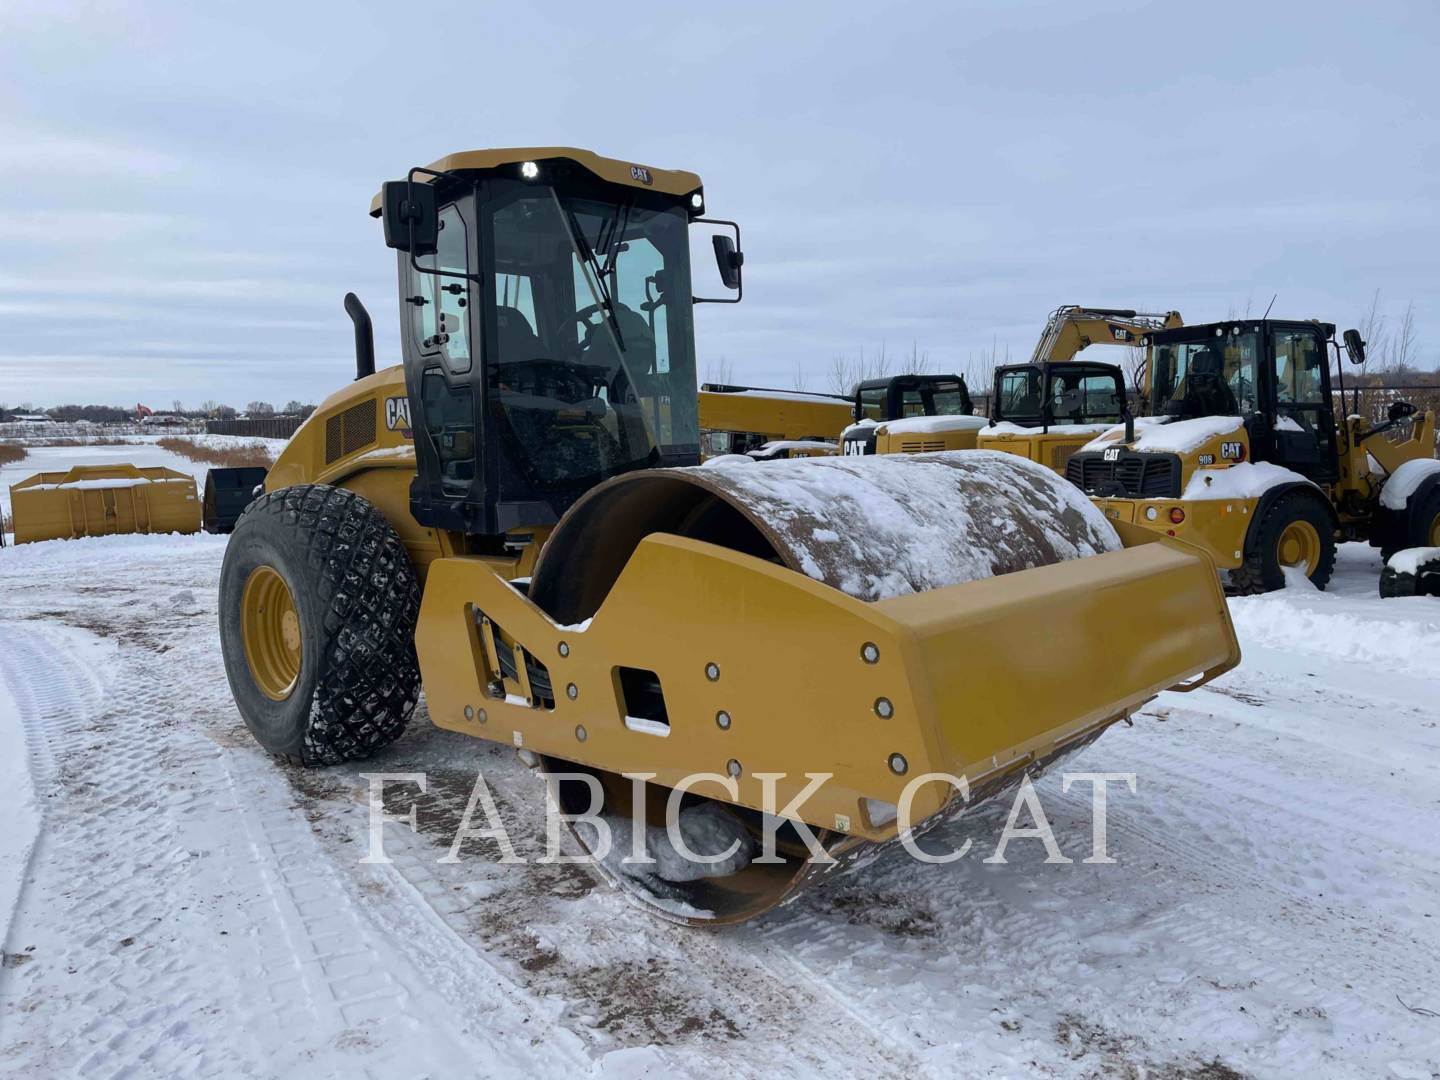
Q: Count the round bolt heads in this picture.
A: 11